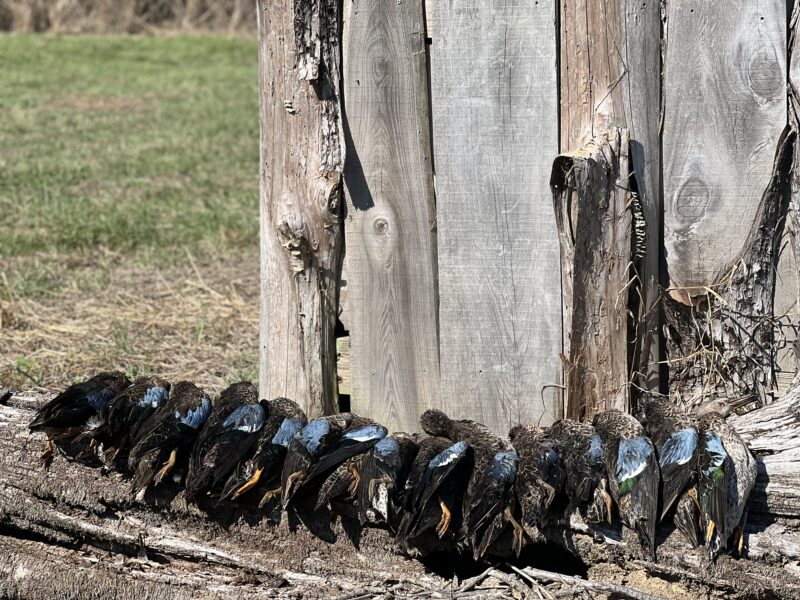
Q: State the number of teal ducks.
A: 15